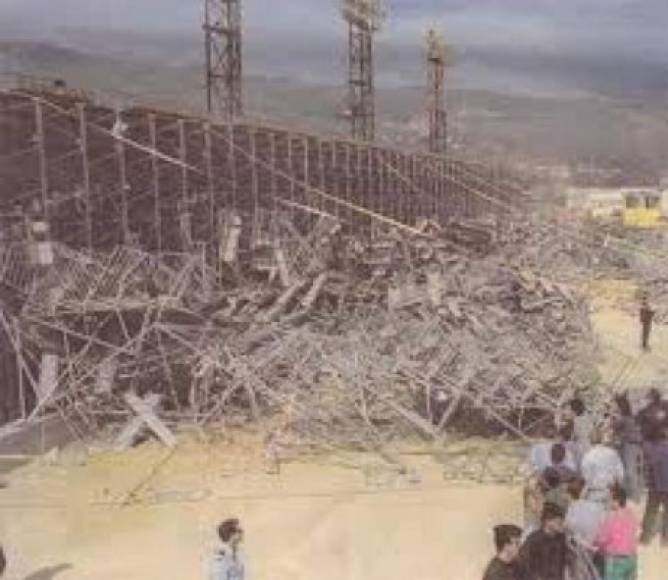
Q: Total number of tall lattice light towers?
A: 3